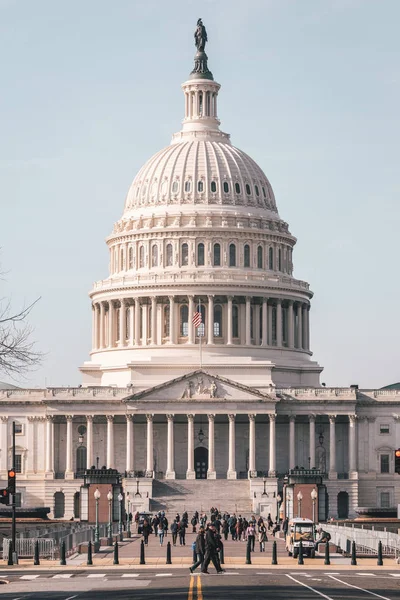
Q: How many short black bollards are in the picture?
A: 15